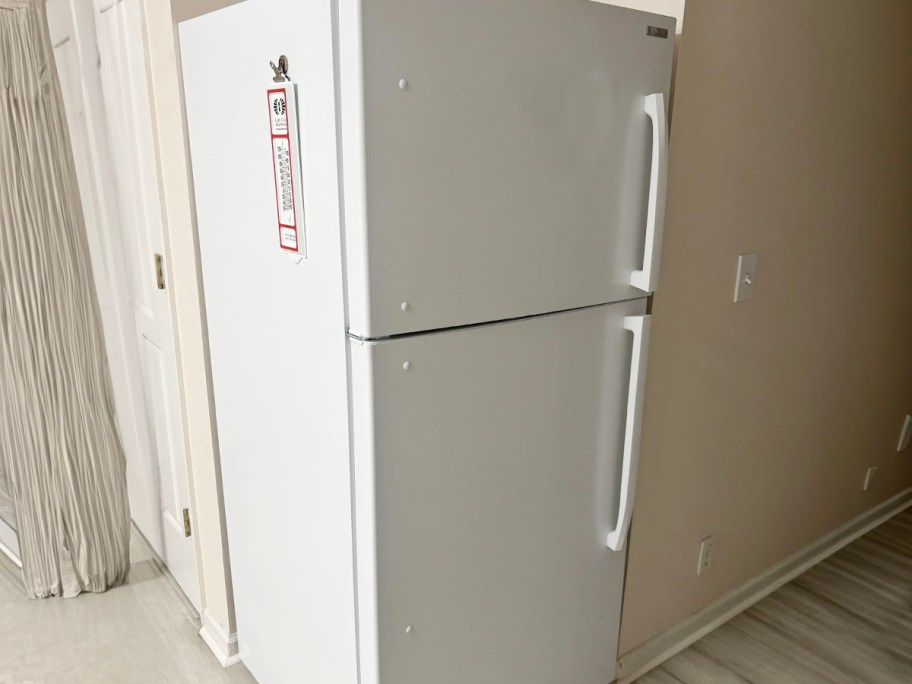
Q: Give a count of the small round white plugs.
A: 4